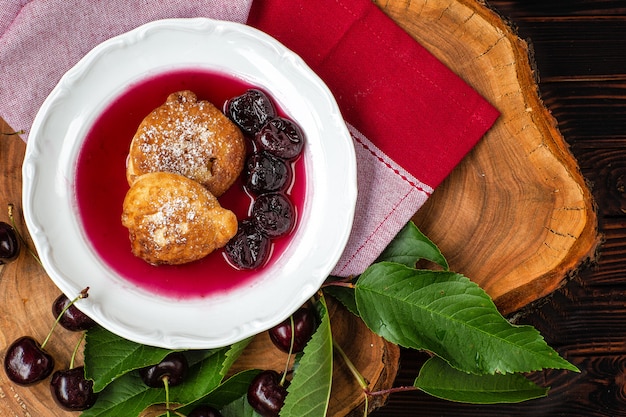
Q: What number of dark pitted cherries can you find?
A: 5